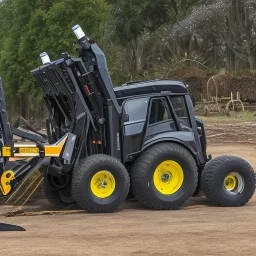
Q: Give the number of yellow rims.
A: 3